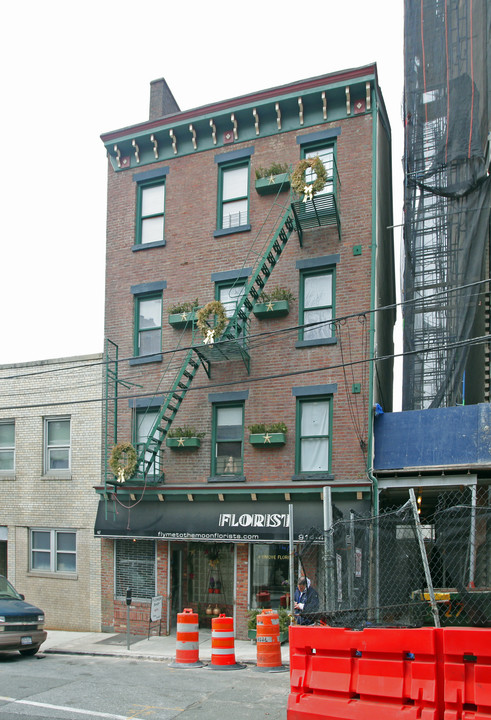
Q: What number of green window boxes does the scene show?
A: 5